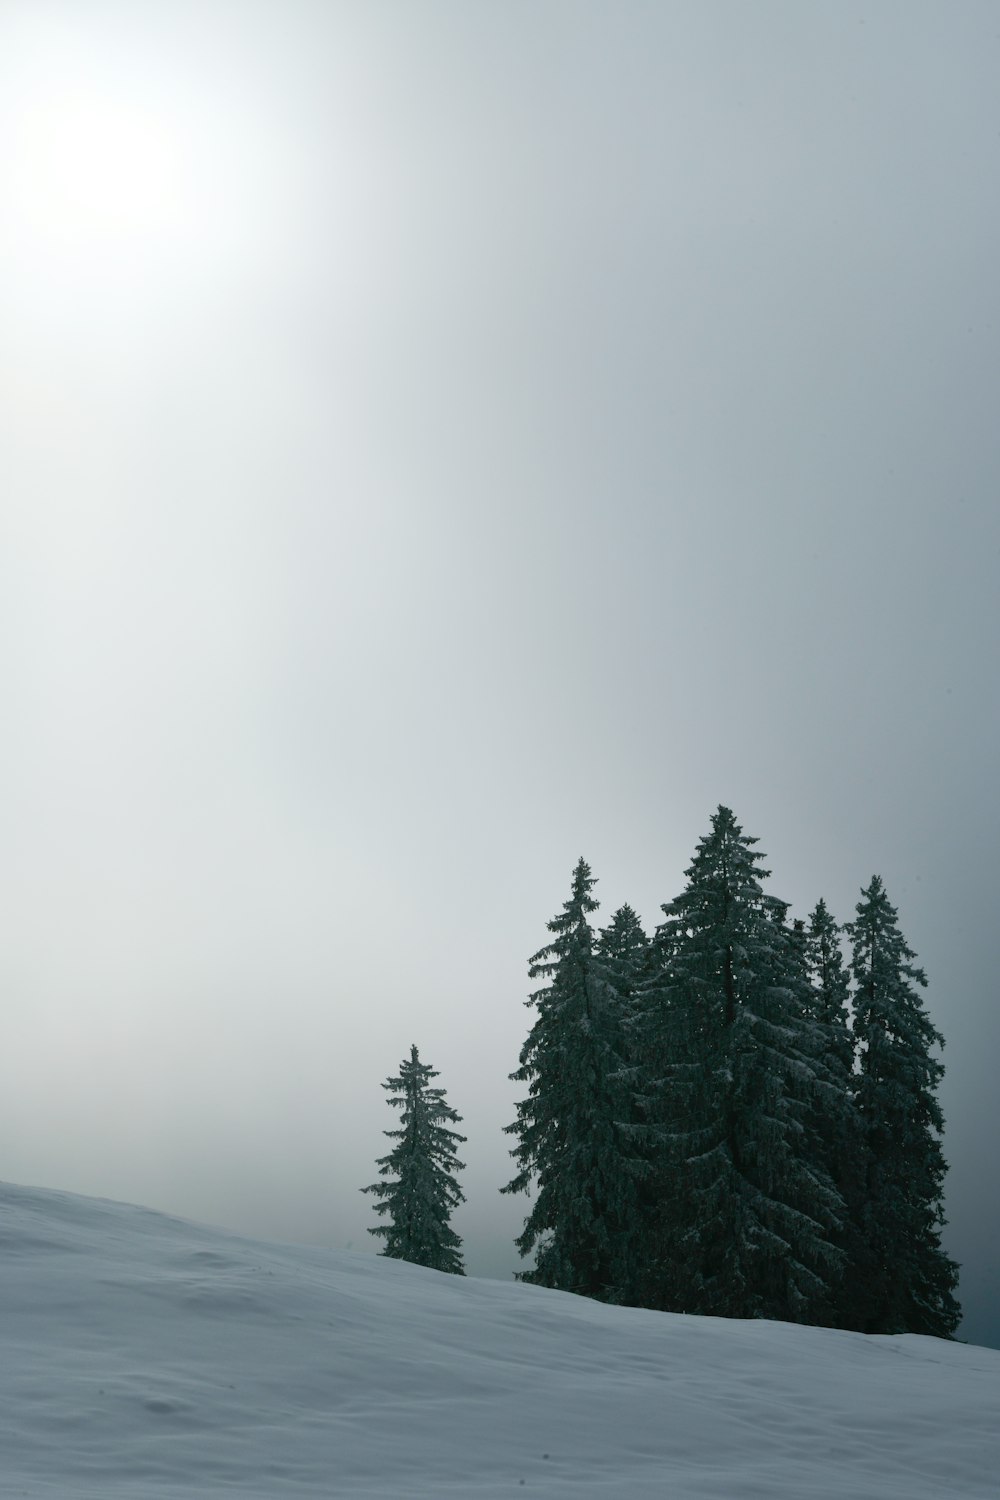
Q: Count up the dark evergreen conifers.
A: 6